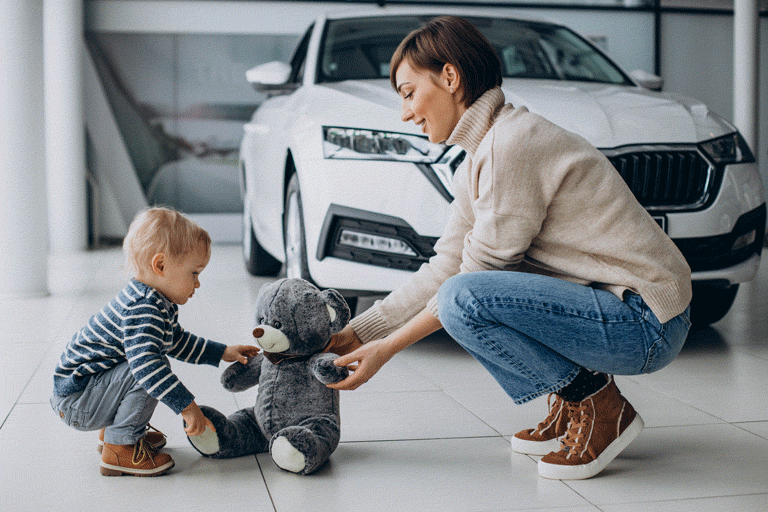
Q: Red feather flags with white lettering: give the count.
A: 0